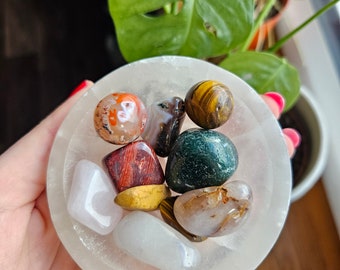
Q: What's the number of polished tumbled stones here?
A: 10